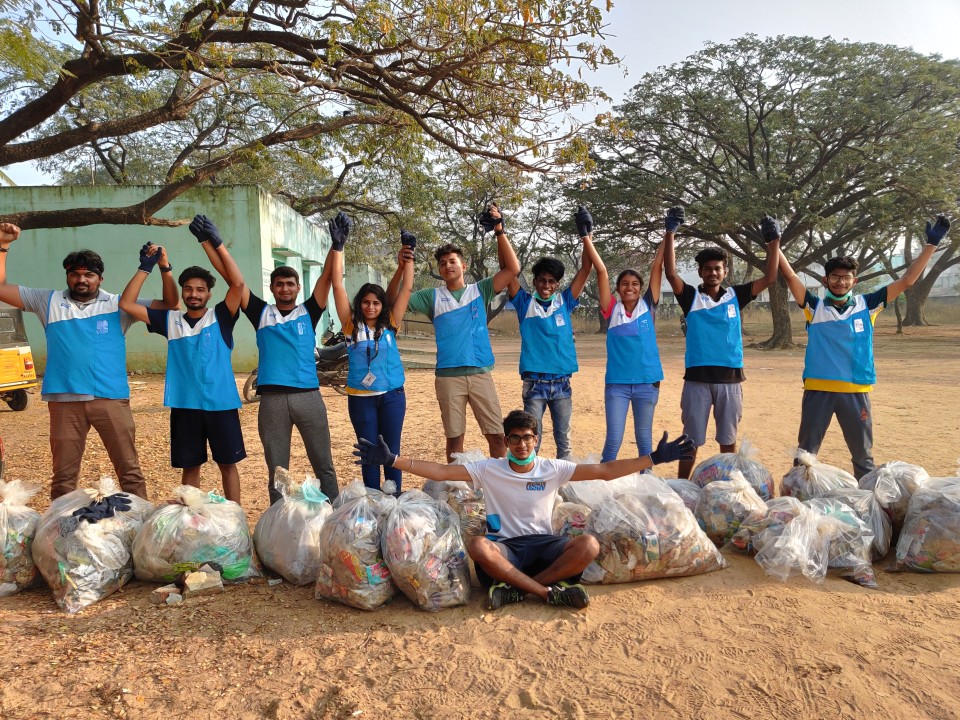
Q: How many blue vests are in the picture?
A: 9